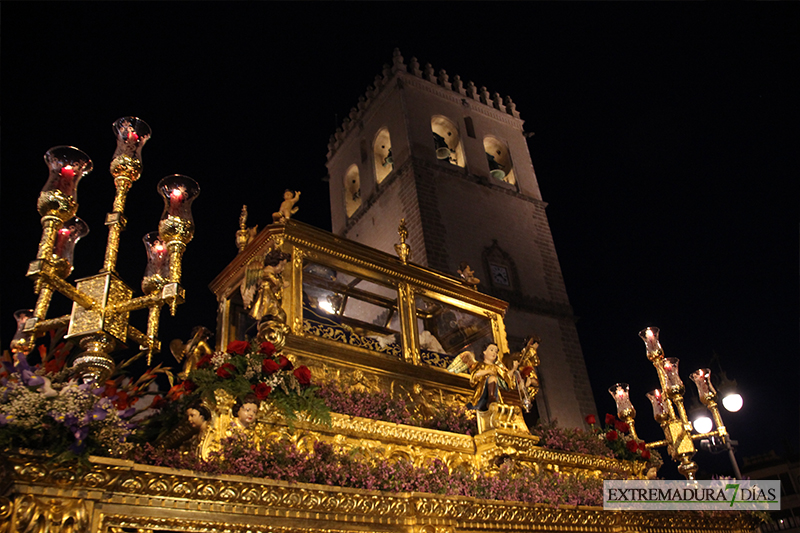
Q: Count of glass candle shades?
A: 11